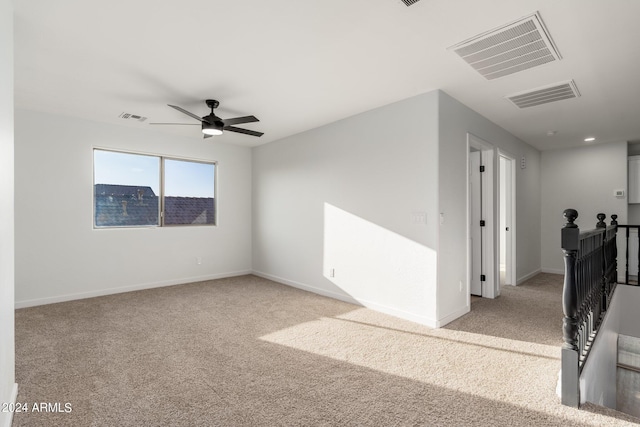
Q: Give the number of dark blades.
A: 5